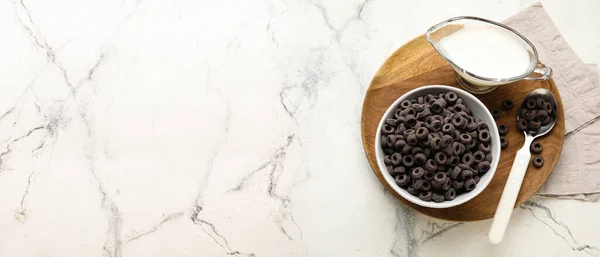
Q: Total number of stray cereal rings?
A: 6